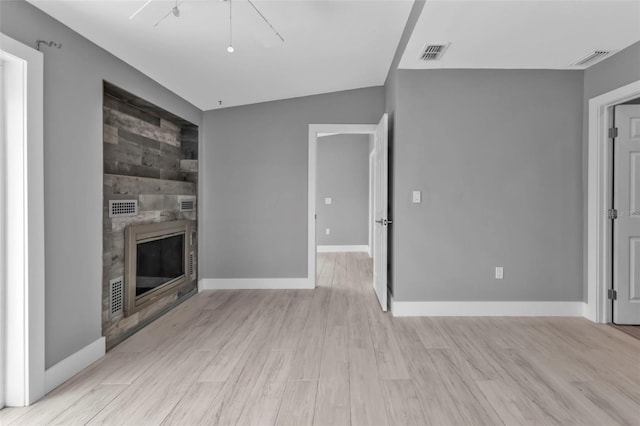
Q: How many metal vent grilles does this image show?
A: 6